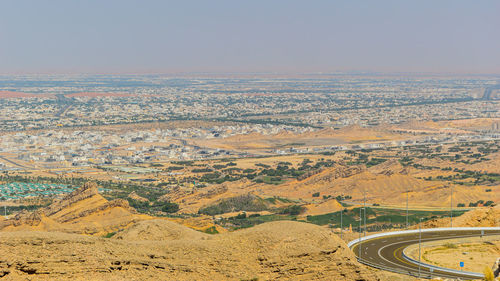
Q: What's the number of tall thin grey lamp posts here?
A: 6